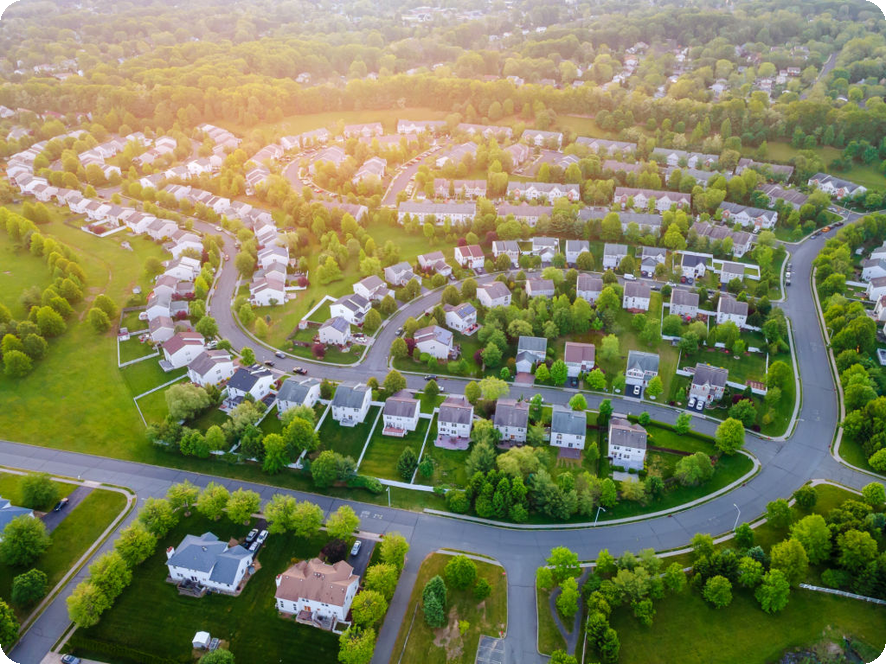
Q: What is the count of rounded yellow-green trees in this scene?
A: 14